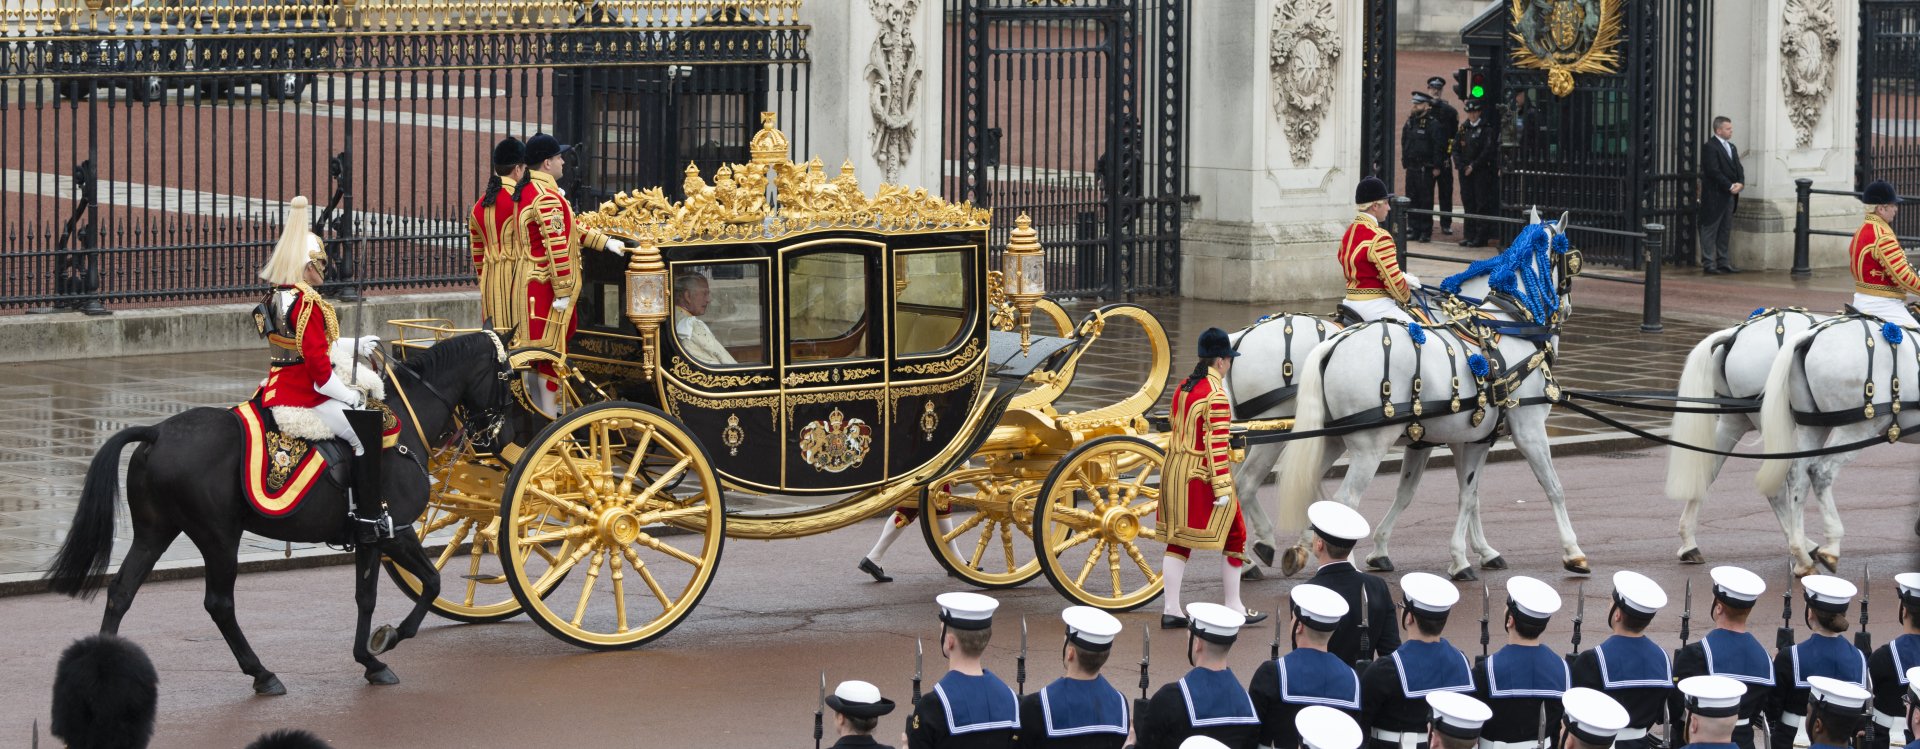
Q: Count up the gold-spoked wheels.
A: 4